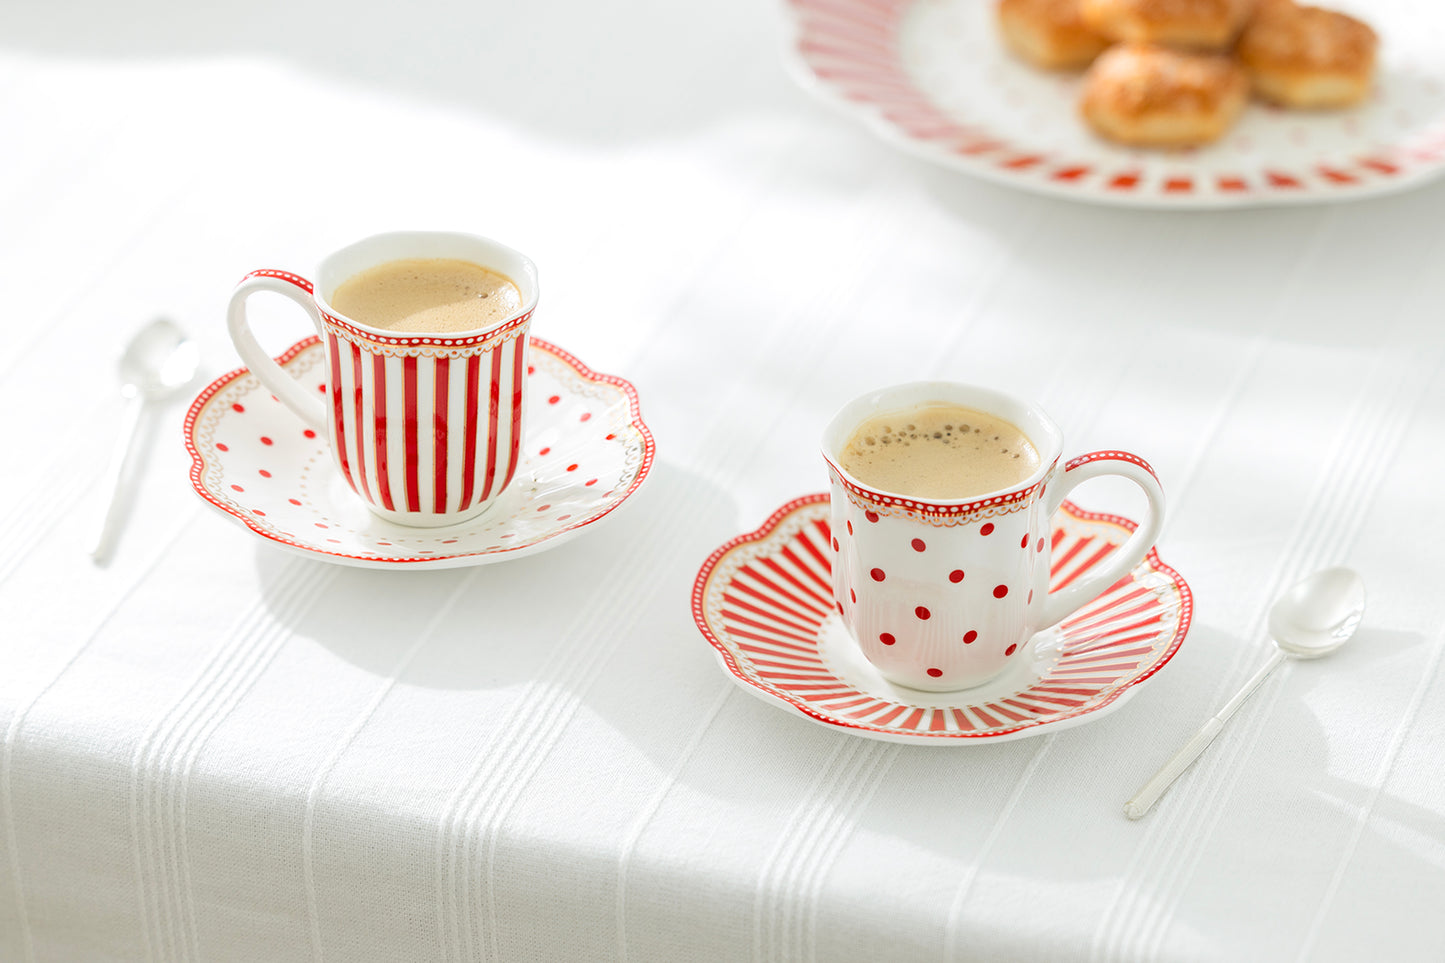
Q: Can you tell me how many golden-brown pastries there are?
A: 4